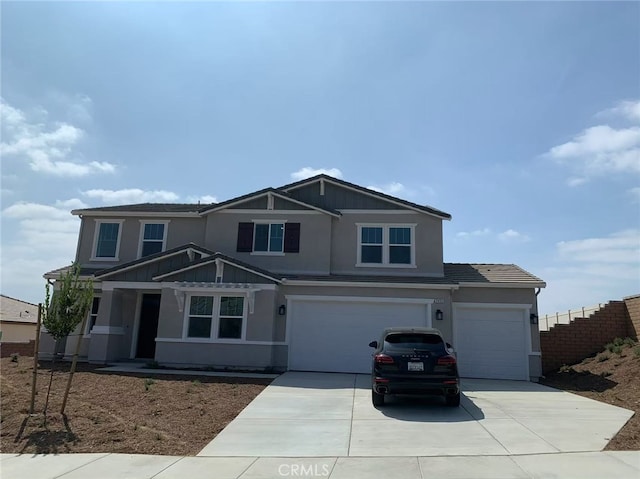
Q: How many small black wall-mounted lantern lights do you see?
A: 3